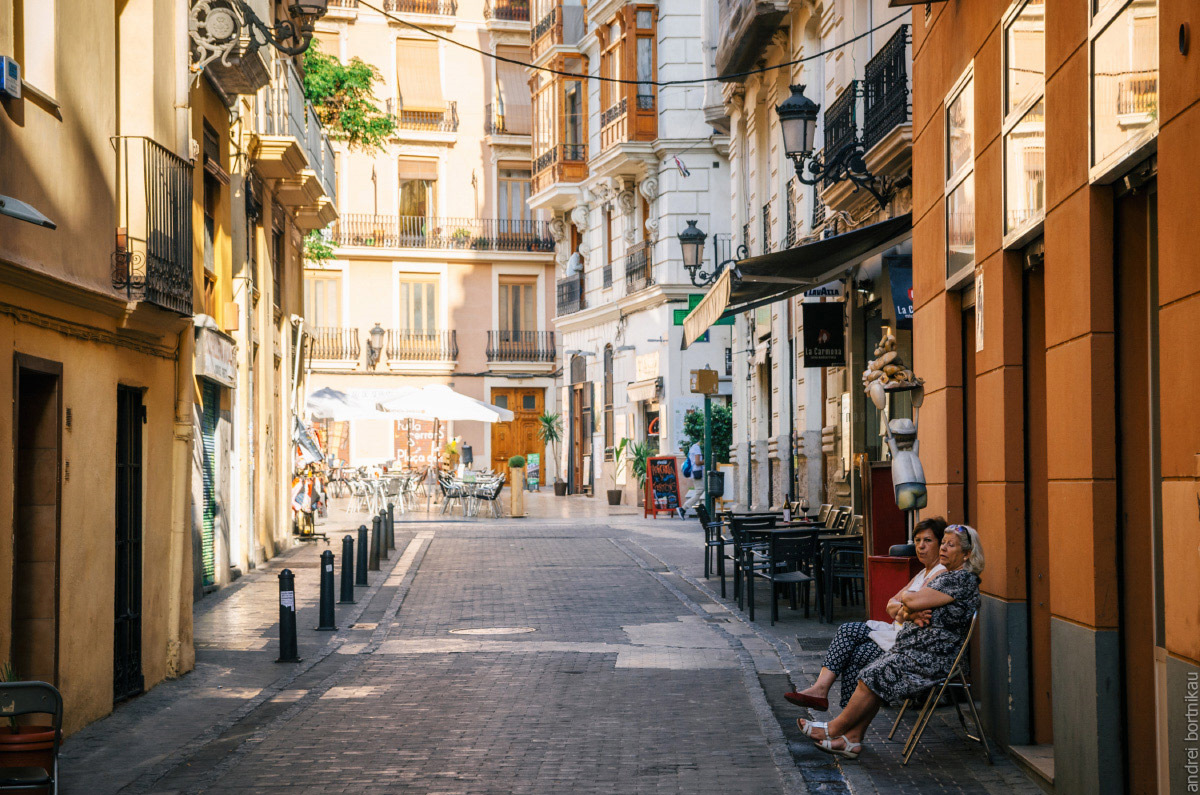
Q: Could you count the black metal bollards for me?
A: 7